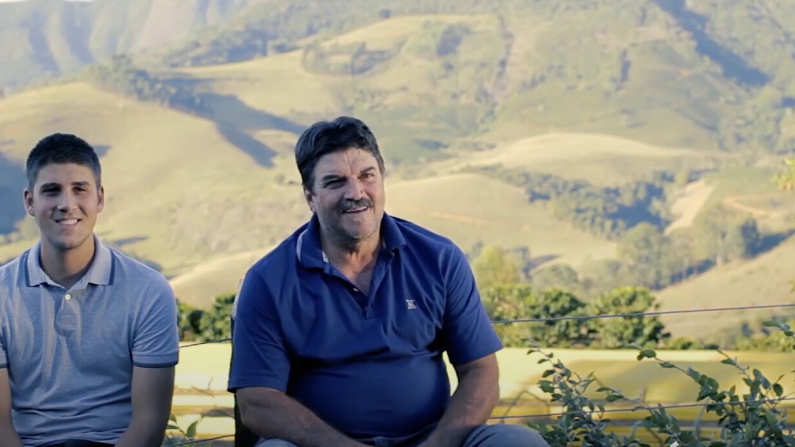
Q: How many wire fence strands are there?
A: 2